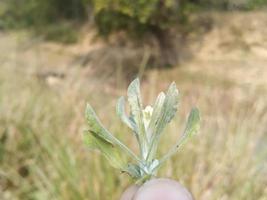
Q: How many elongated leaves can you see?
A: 7